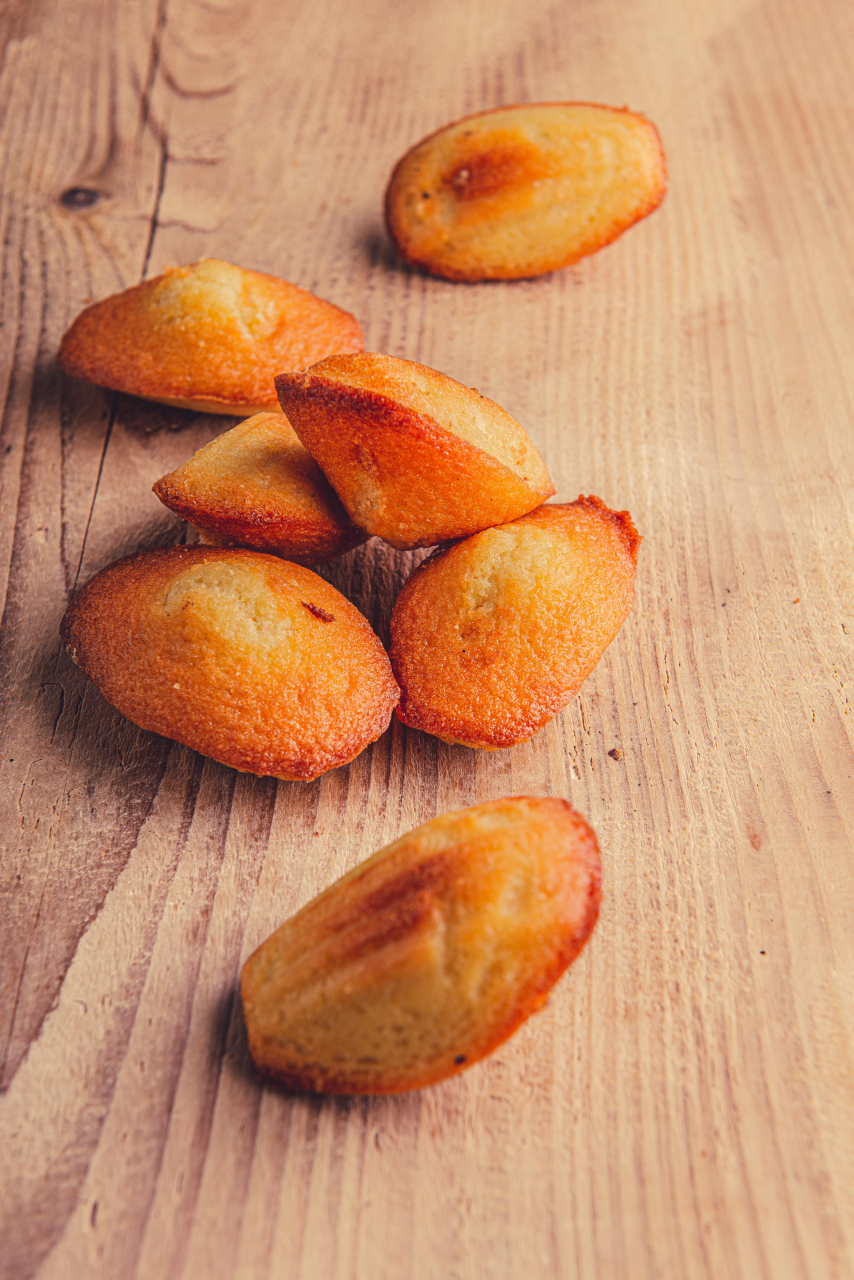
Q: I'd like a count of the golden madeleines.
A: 7